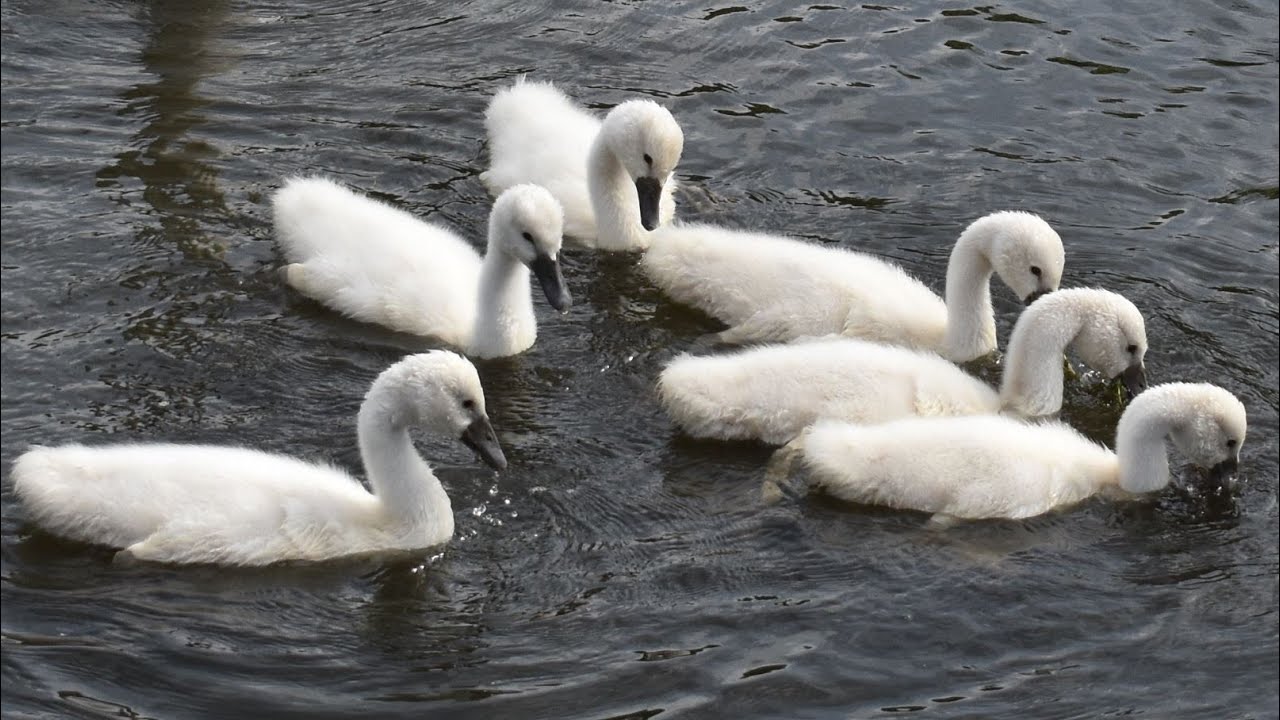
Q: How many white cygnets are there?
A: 6